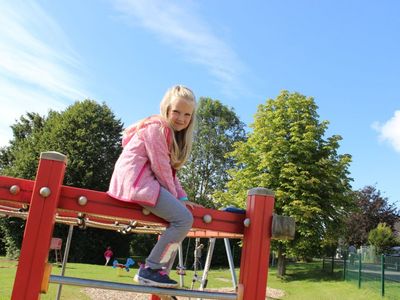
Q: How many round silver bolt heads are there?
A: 6